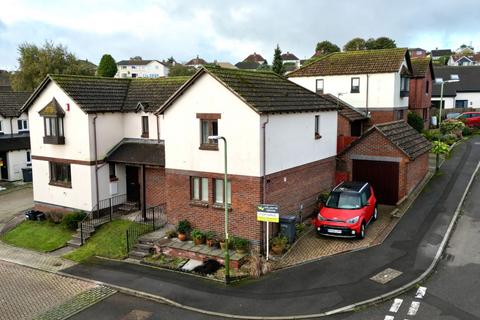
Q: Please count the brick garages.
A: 1